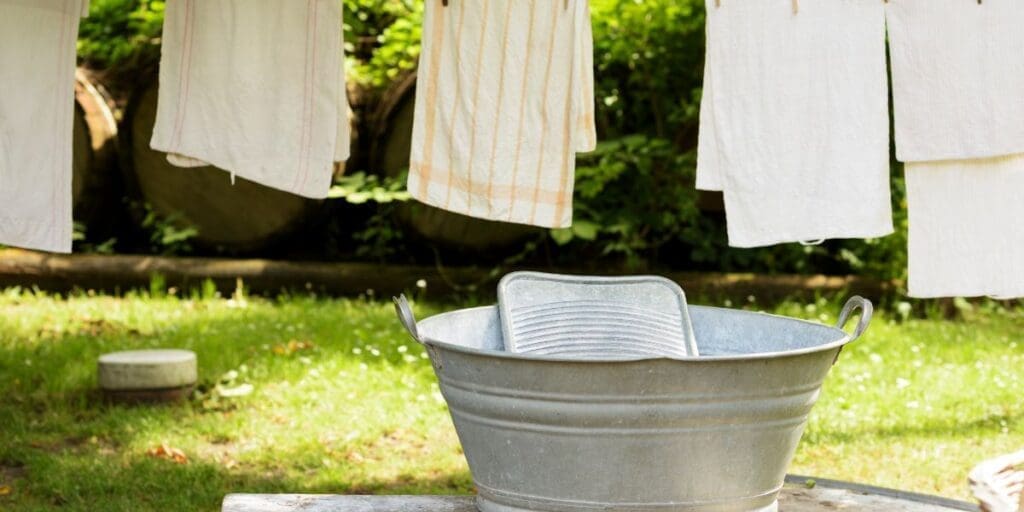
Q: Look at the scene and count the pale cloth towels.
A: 5